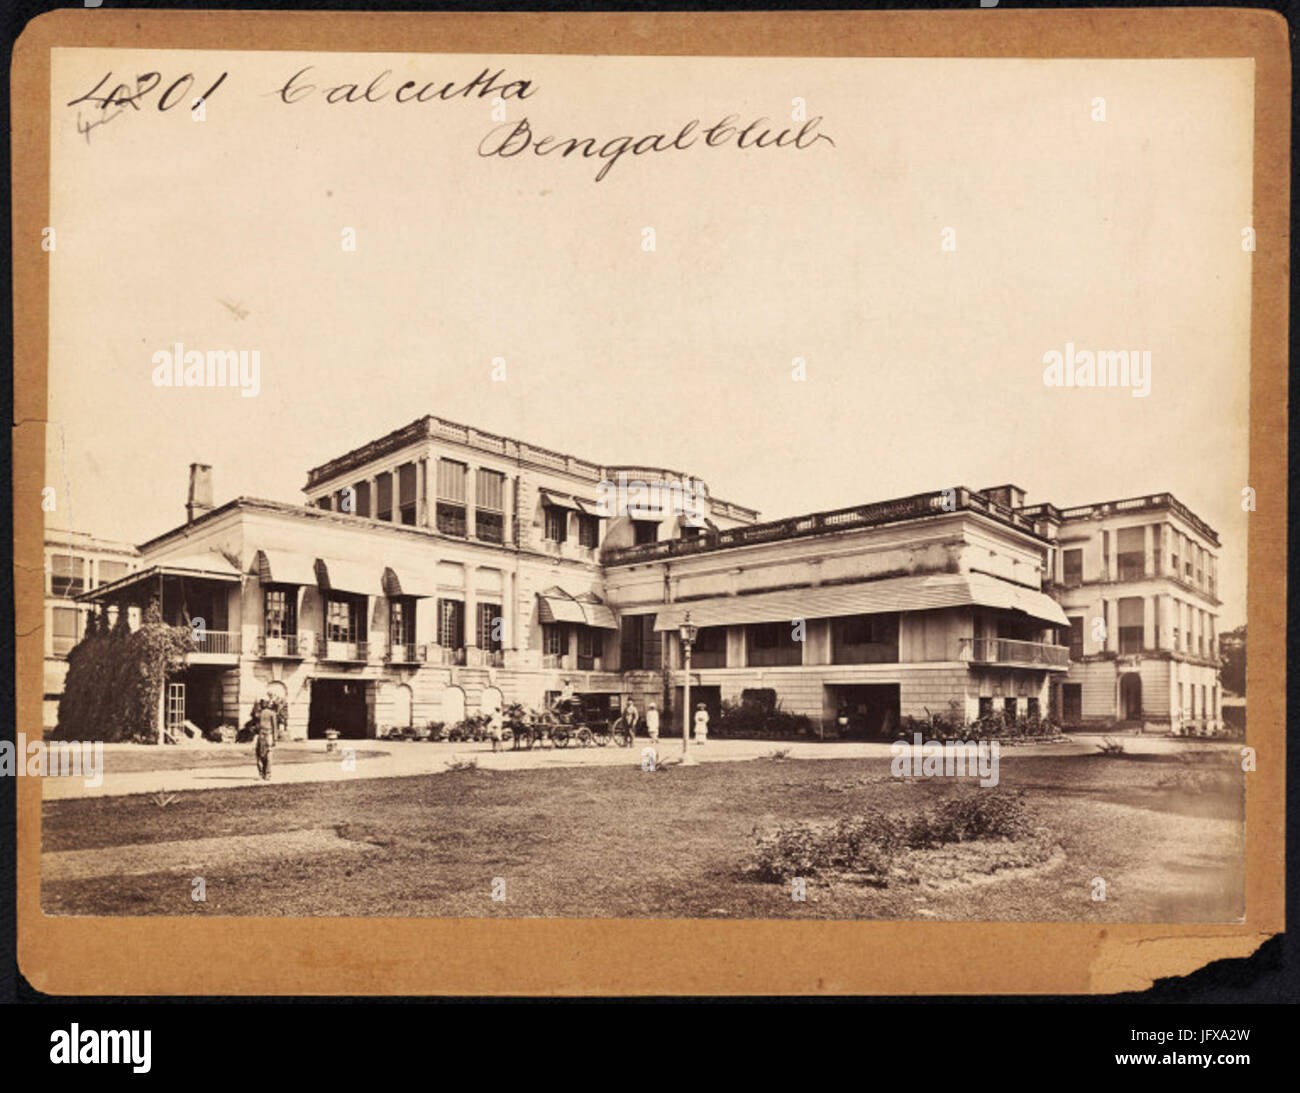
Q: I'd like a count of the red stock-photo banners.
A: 0